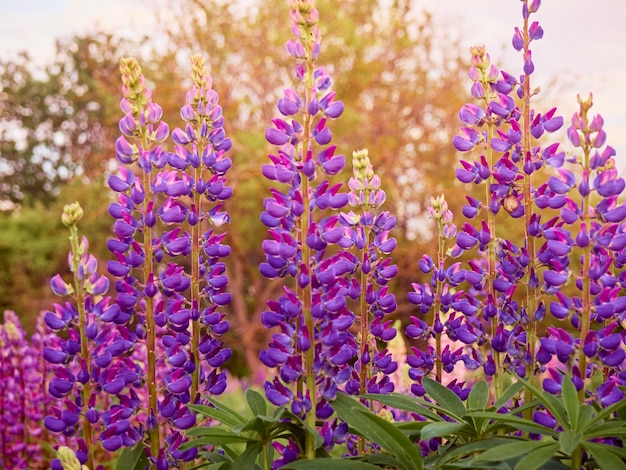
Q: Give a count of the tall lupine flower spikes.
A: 9